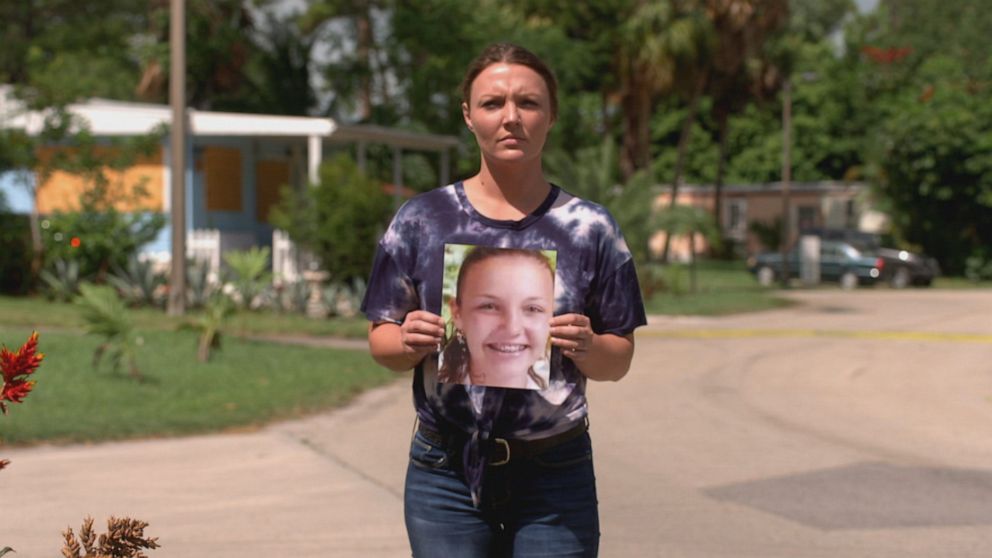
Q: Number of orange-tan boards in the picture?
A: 3